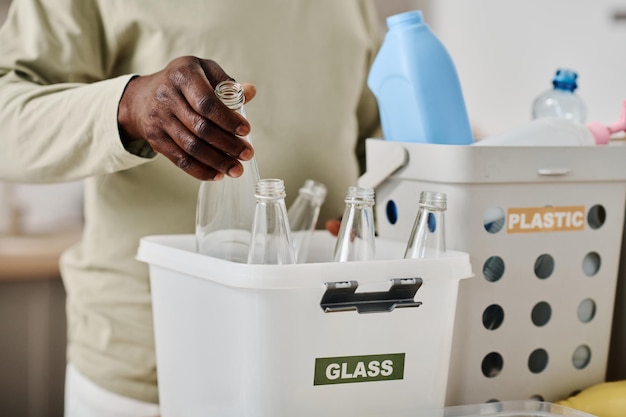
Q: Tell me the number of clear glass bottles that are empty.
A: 5